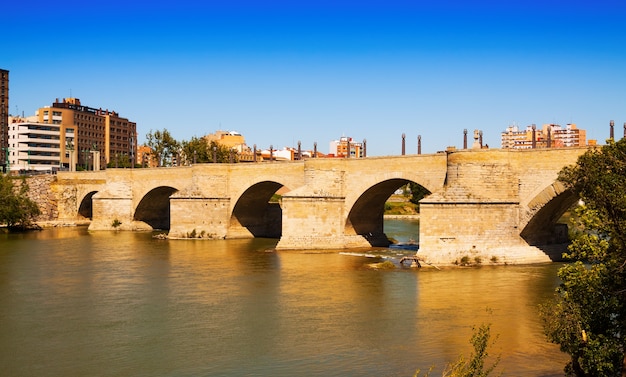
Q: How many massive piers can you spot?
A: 4